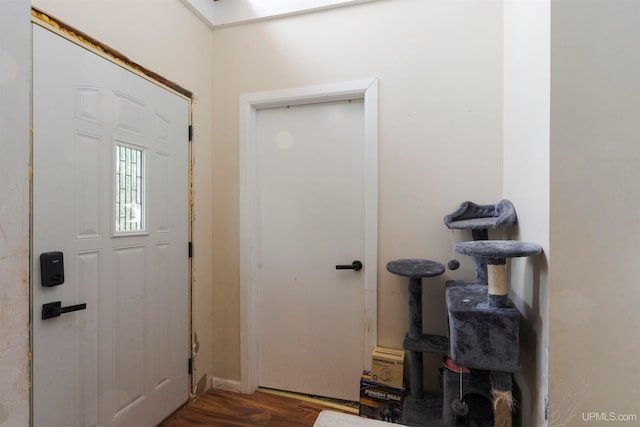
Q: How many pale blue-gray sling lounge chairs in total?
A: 0